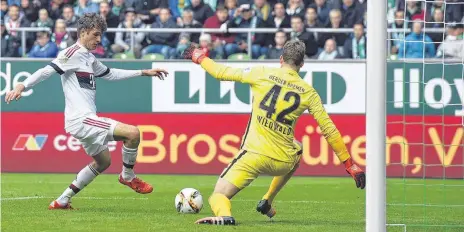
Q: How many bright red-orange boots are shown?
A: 2